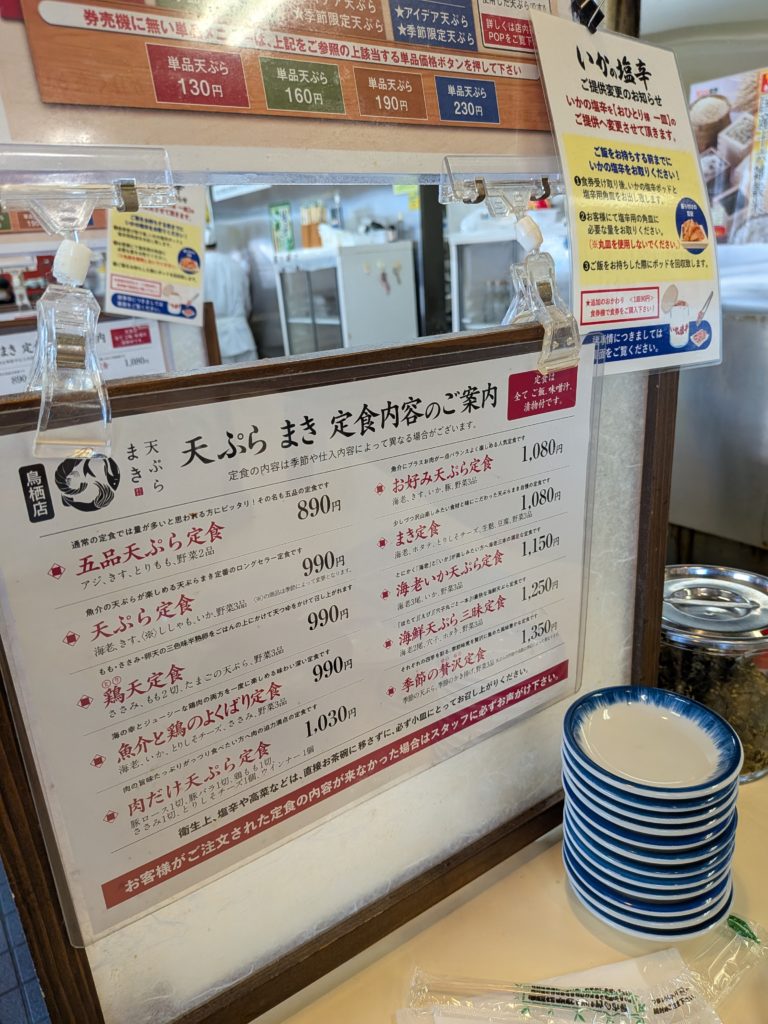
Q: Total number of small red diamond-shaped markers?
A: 10